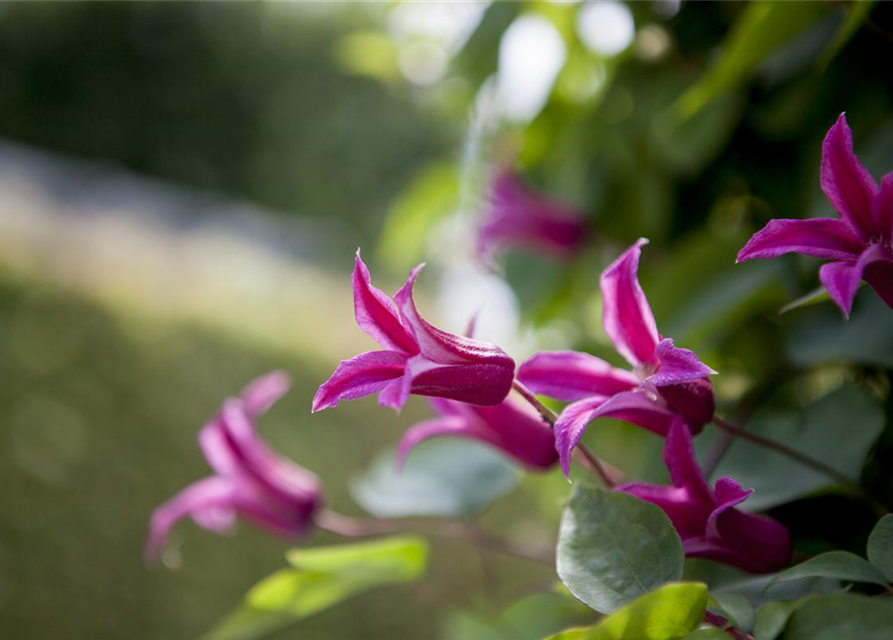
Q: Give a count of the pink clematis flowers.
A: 7